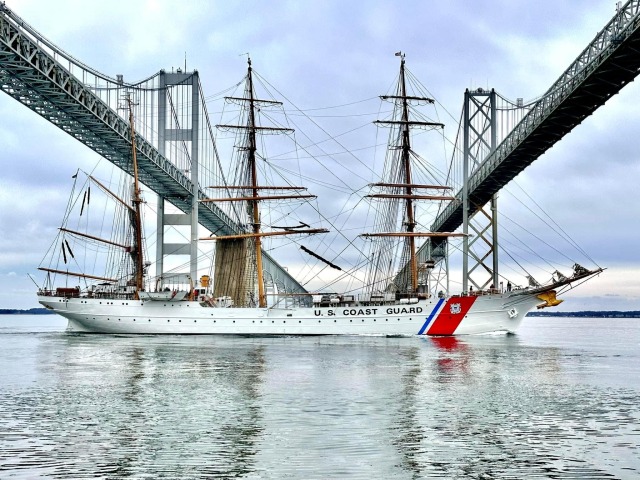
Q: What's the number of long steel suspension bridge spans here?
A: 2